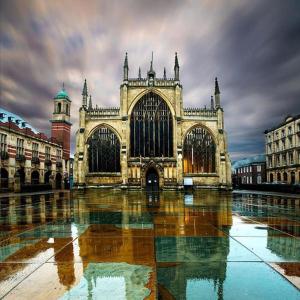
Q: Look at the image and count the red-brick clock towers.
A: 1